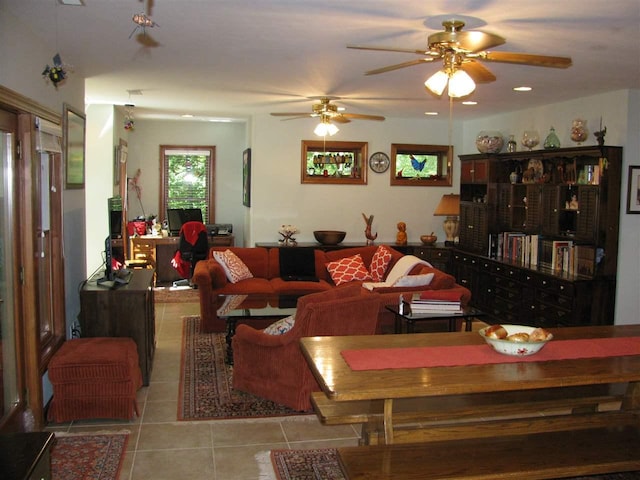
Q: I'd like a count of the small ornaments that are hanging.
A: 3